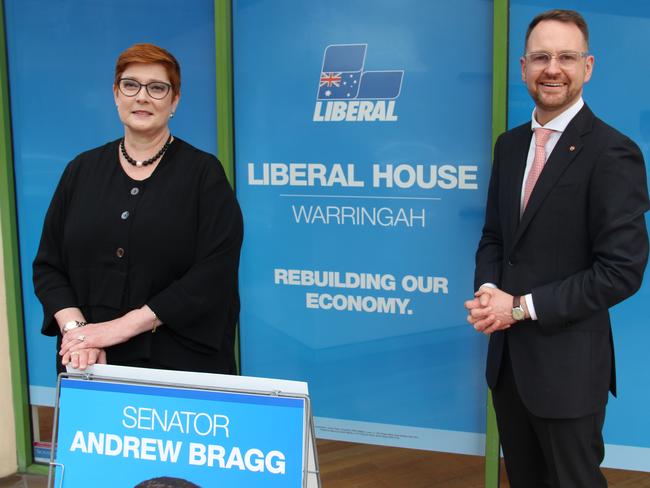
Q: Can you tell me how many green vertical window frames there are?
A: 3